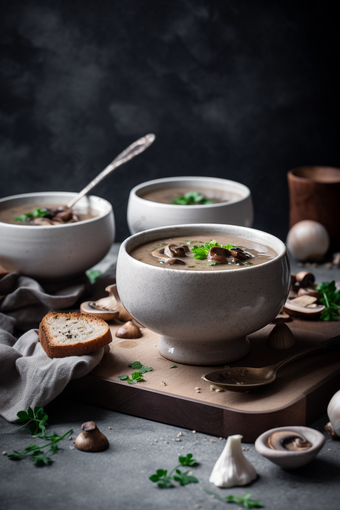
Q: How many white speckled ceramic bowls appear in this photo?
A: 3